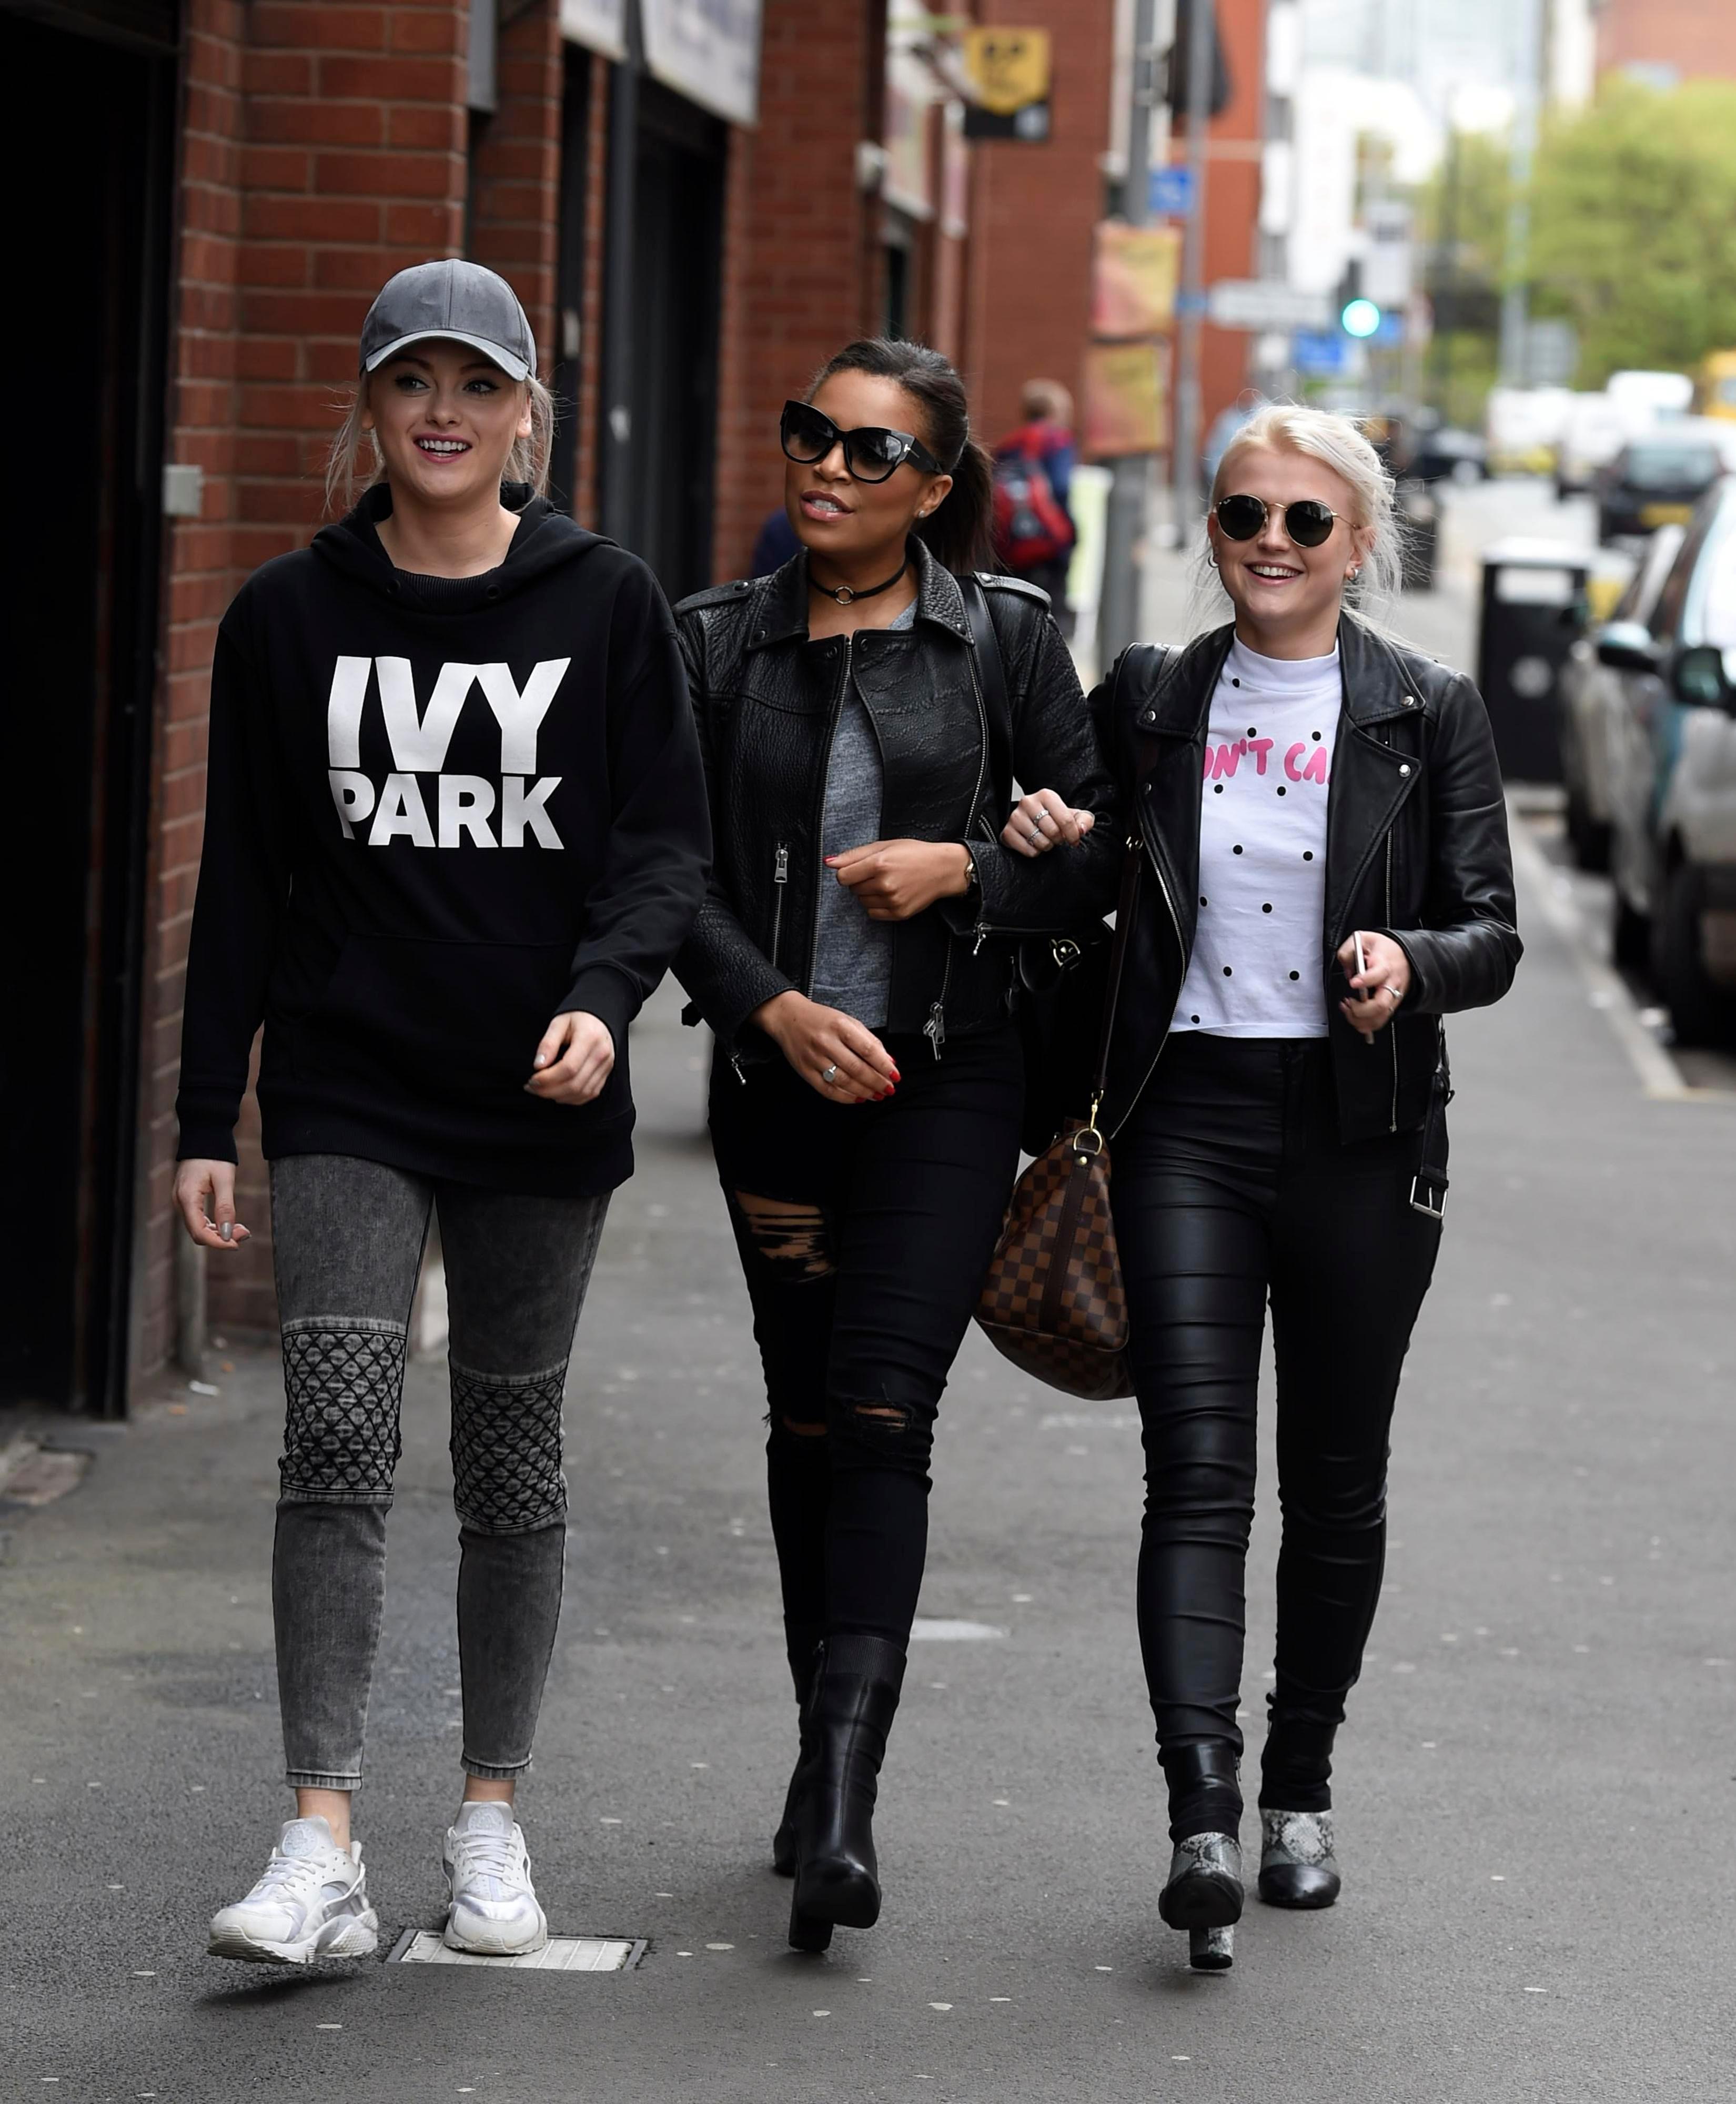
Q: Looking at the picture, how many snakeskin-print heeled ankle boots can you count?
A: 2